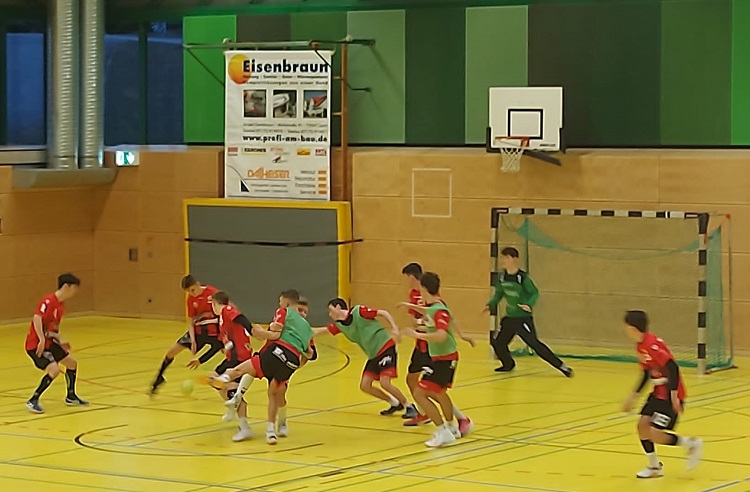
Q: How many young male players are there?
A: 10